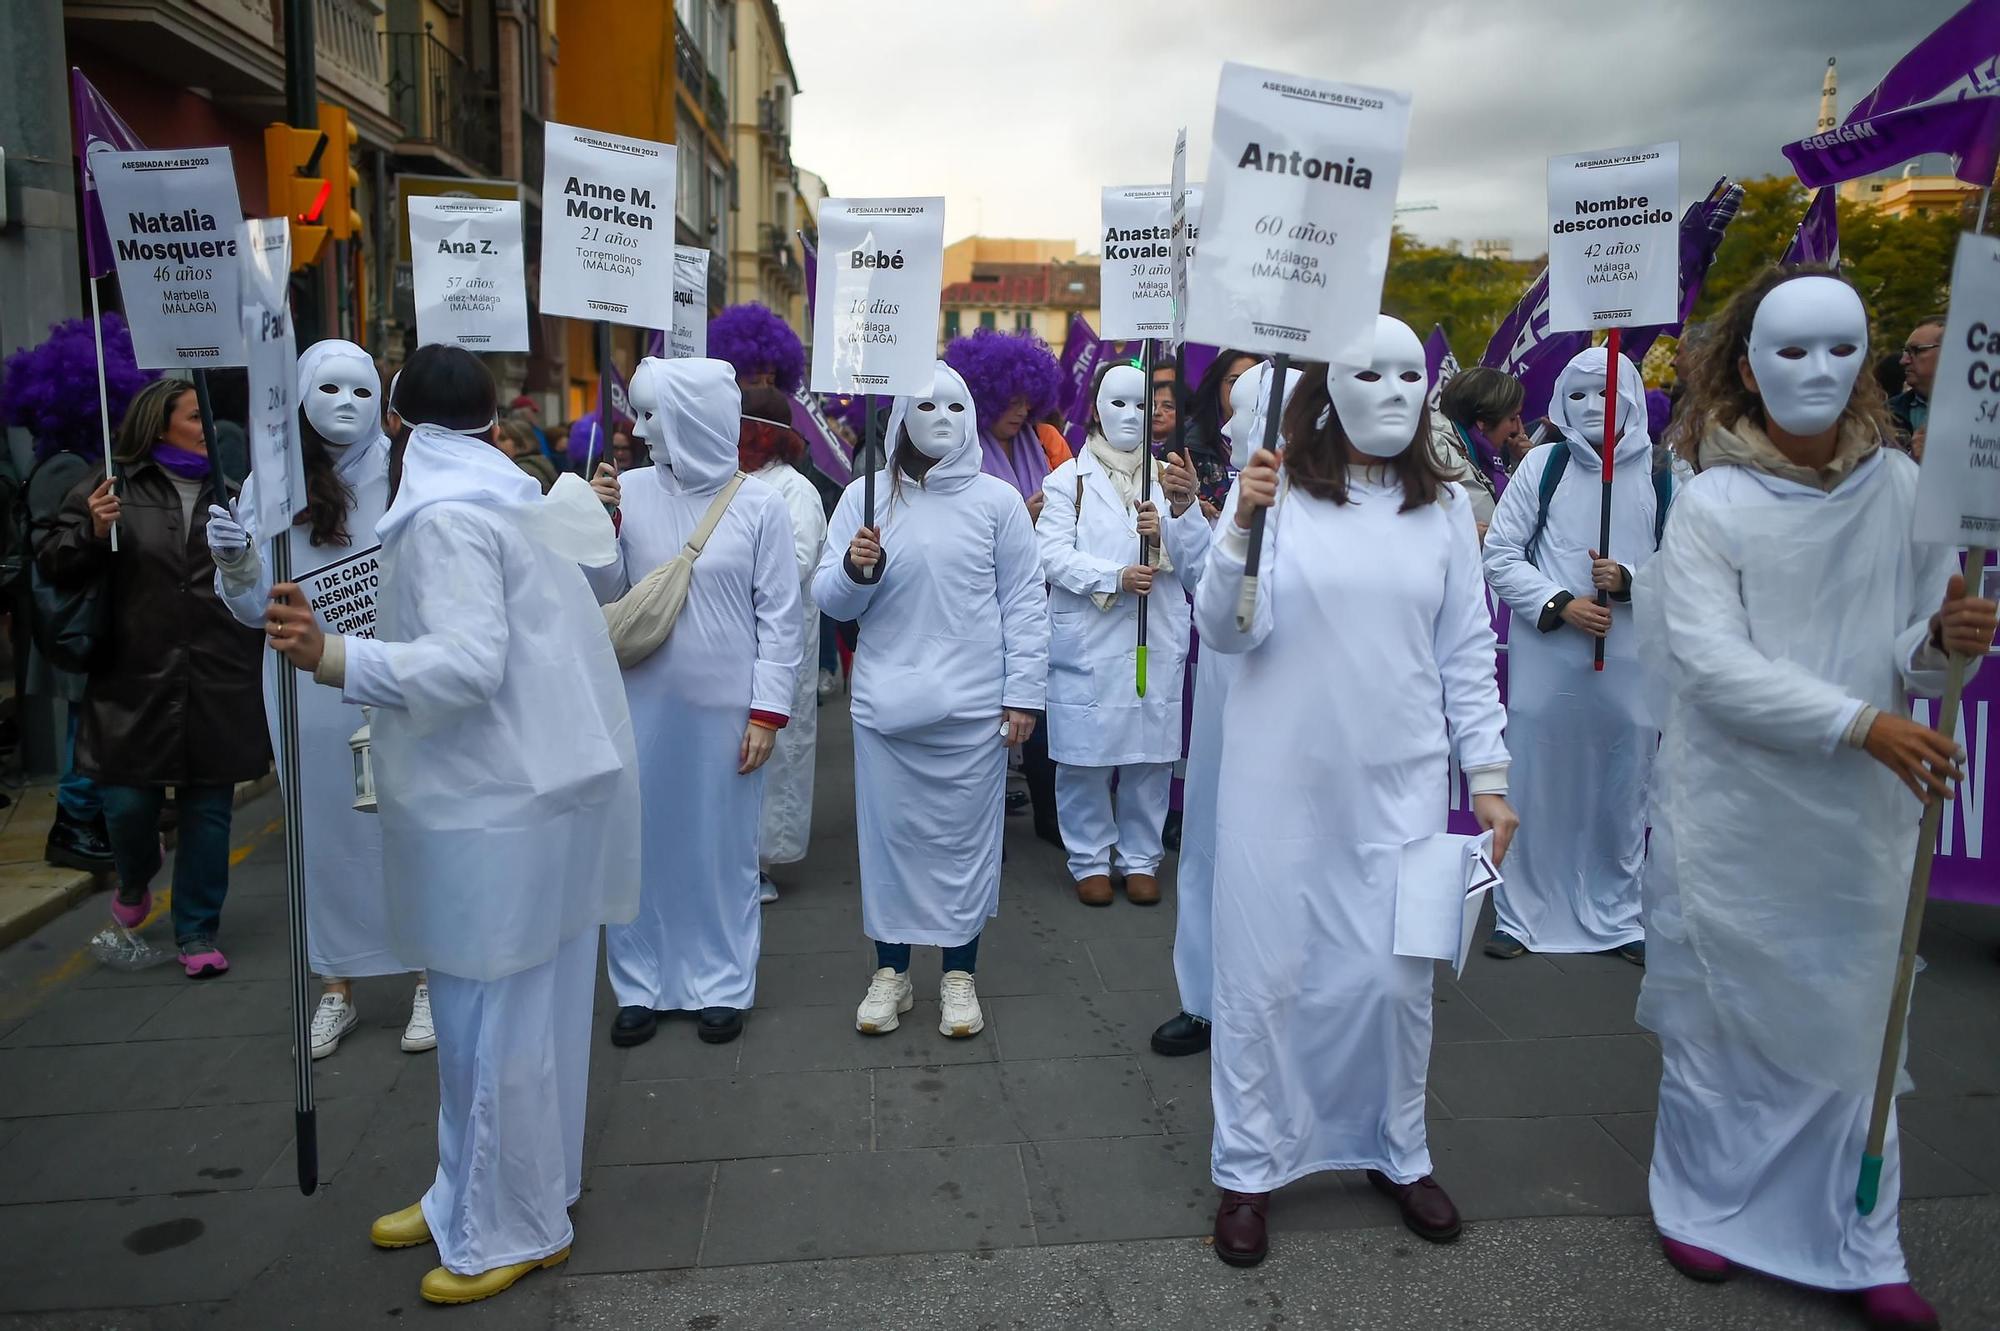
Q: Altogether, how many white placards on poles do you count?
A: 11